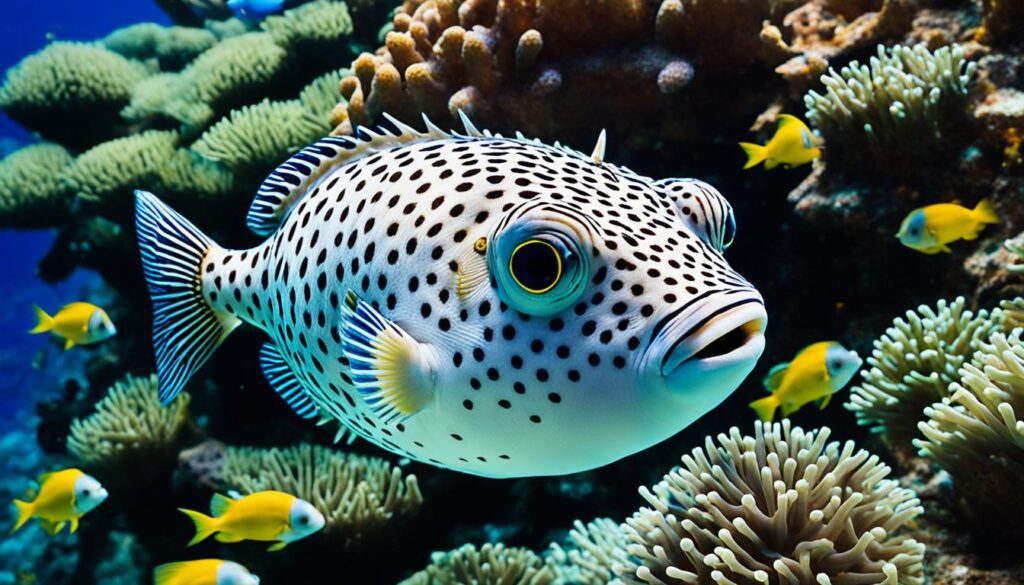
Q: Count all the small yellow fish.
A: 7